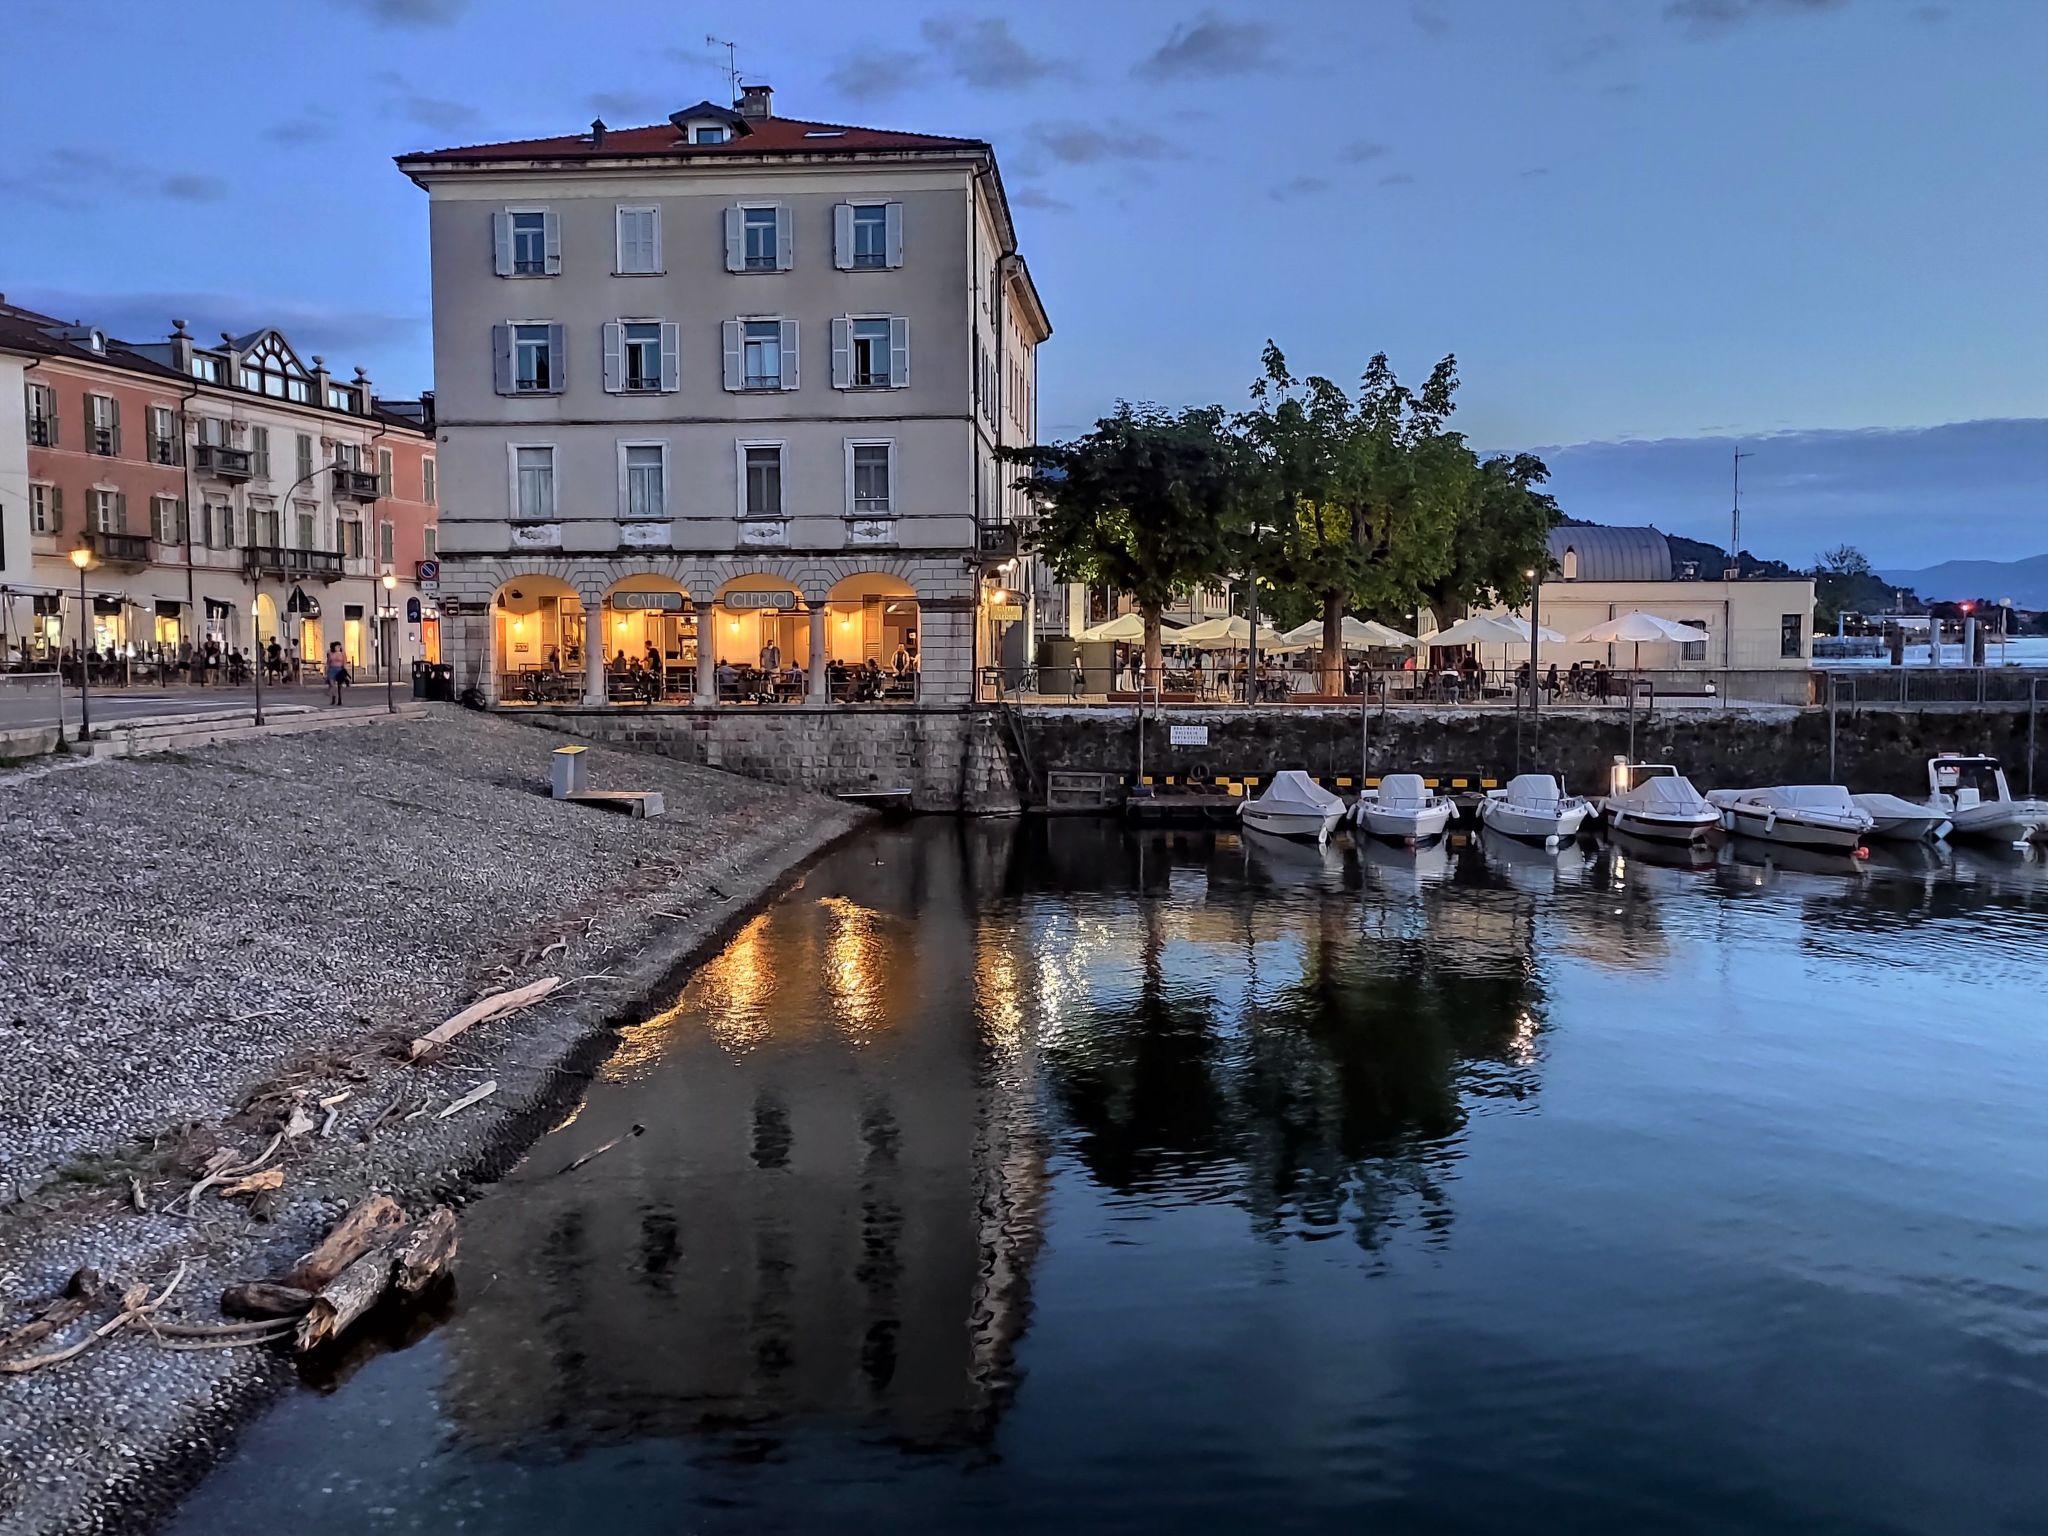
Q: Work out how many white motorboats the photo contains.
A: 7